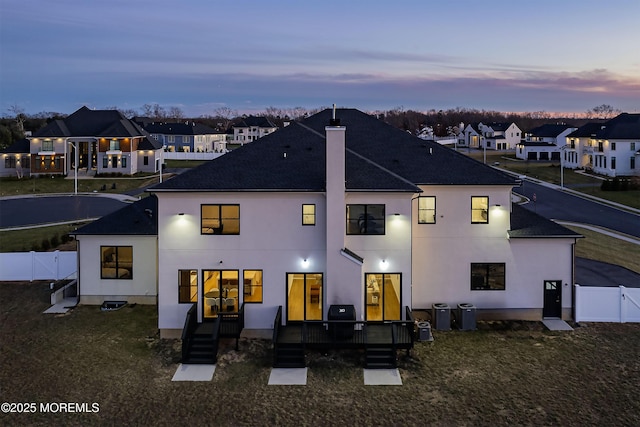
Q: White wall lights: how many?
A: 5